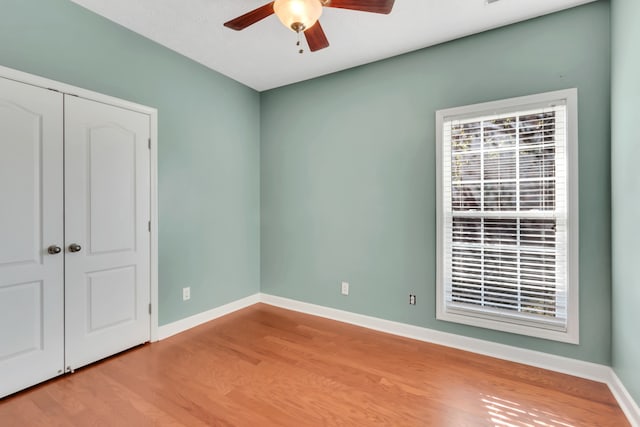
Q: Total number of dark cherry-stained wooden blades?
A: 3